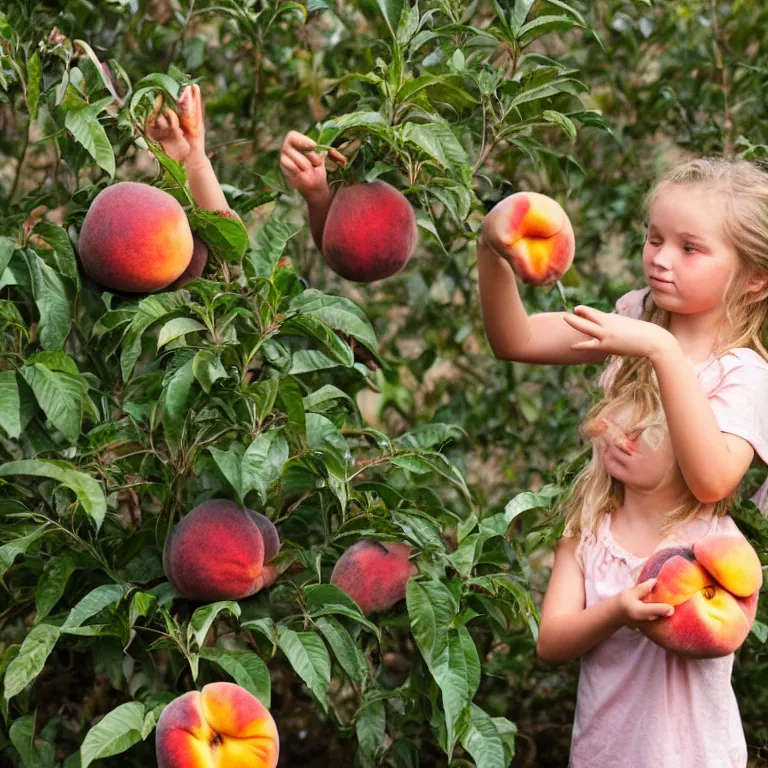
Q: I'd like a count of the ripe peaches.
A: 7